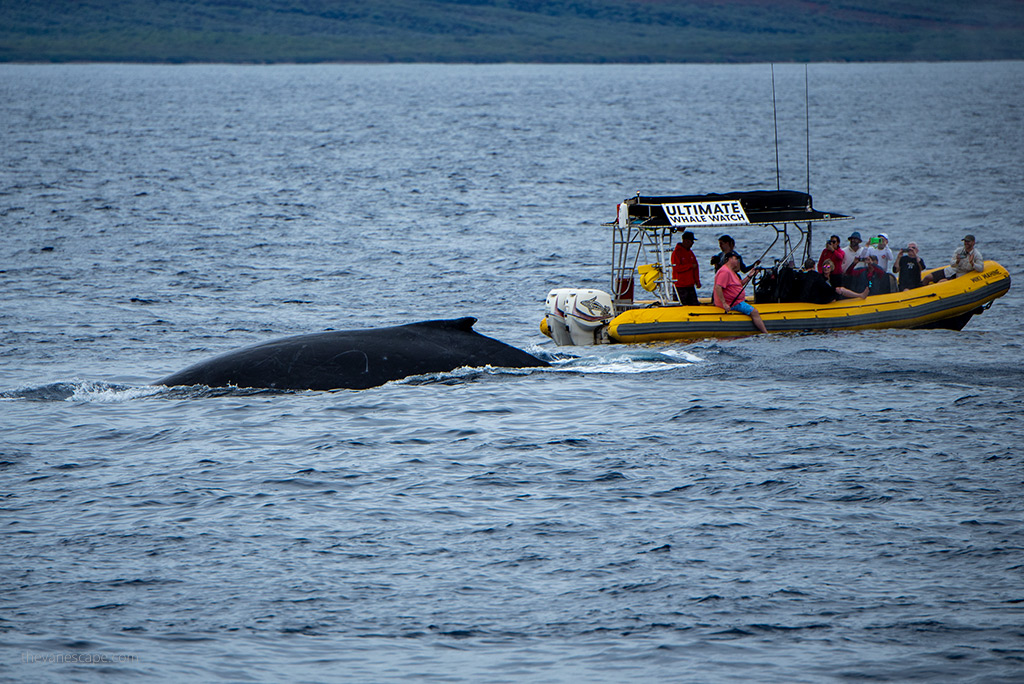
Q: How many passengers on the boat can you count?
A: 11